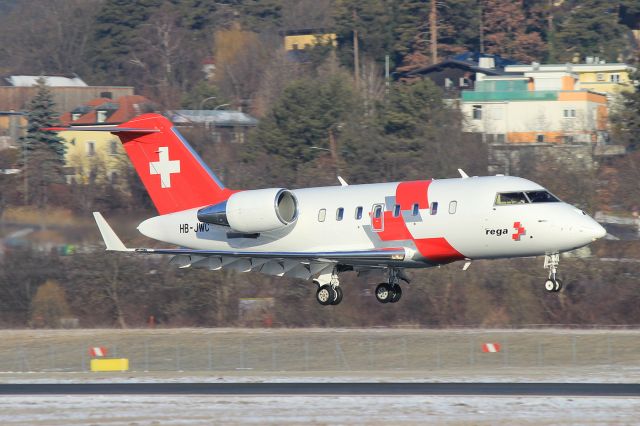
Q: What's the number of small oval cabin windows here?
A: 8